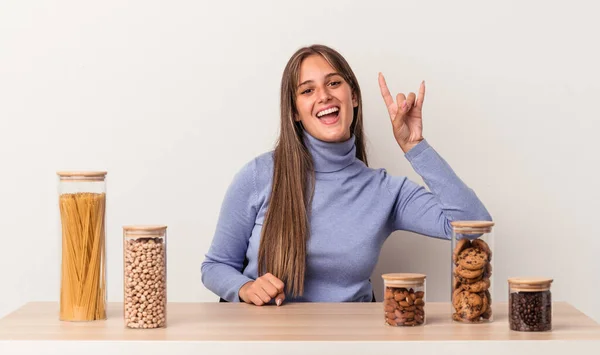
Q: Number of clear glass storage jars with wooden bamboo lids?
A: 5